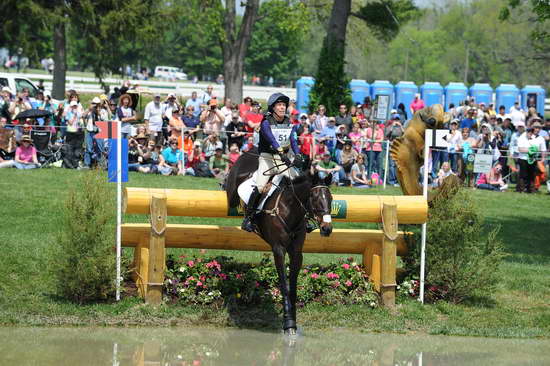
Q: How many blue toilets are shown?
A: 9